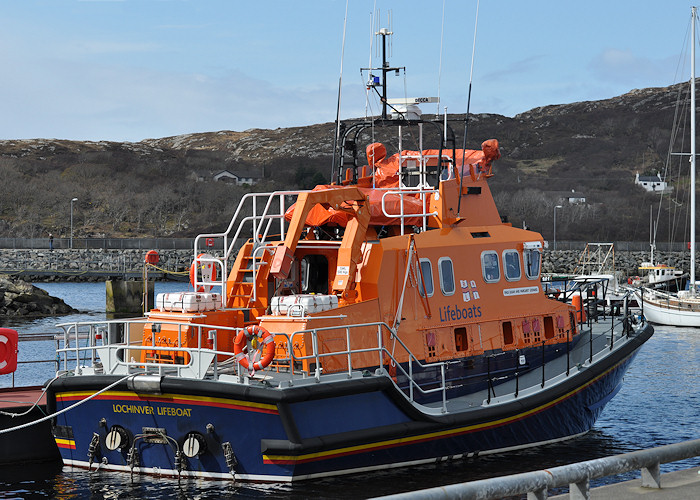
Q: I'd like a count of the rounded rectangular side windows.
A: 5